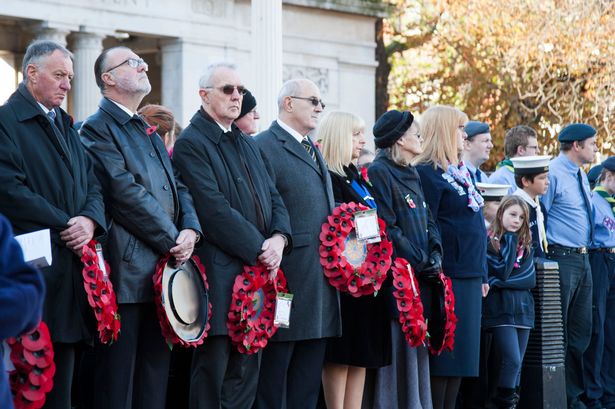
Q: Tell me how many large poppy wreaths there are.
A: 7